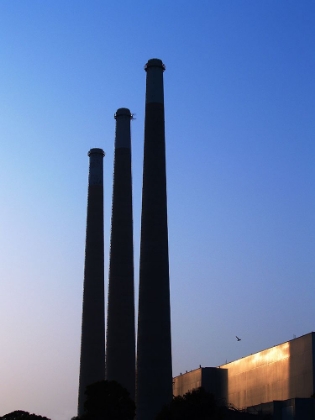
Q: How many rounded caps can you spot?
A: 3